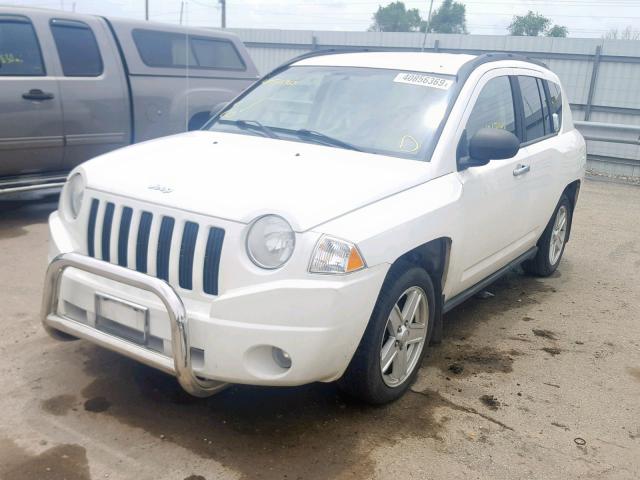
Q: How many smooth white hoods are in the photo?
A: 1